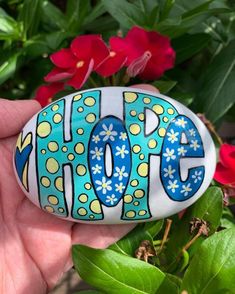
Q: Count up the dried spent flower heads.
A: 2